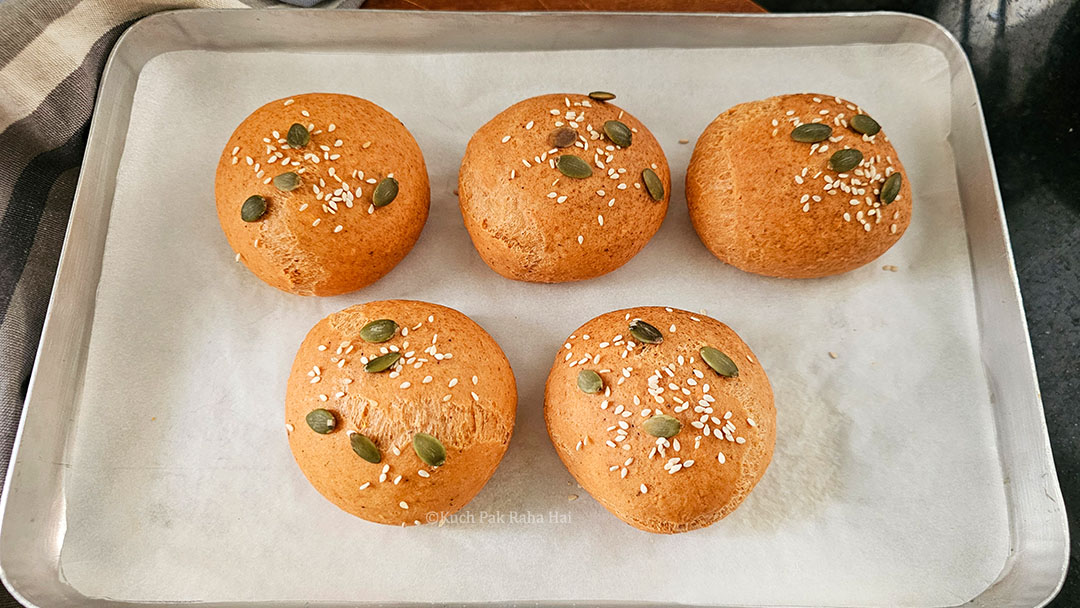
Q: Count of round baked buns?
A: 5